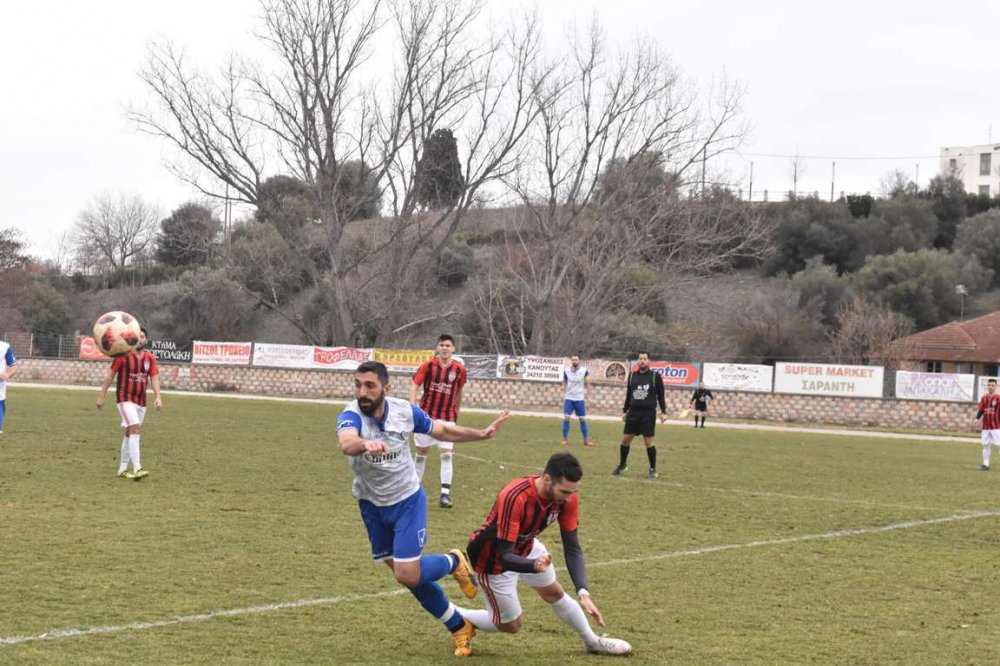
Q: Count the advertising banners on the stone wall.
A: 14